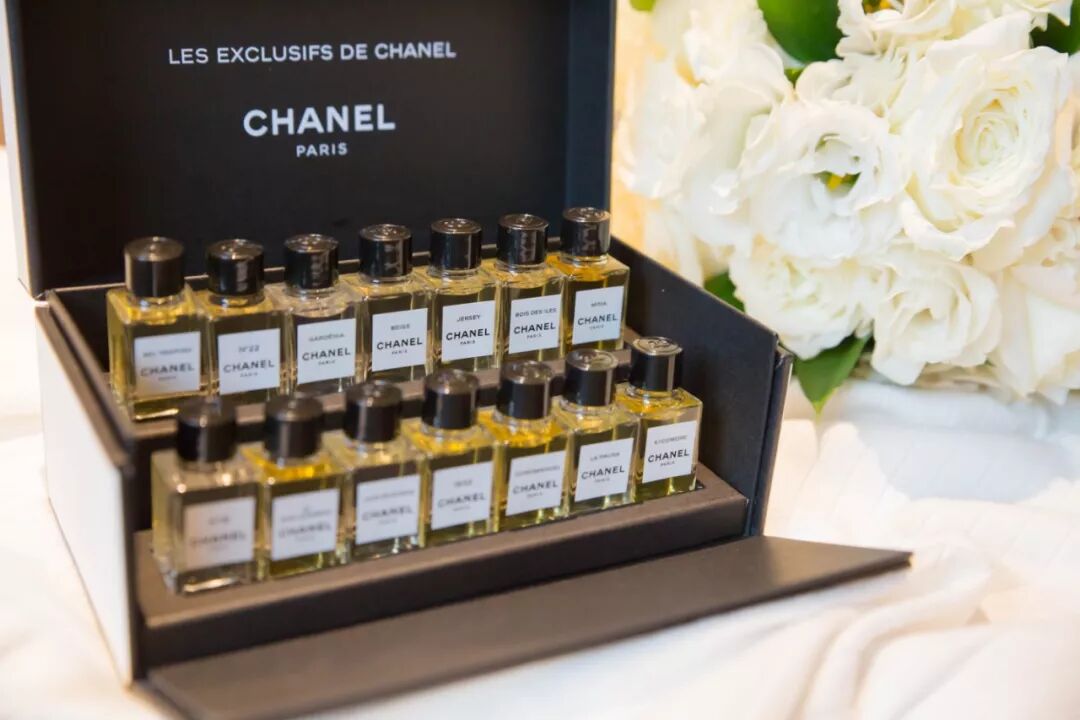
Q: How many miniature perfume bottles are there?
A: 14